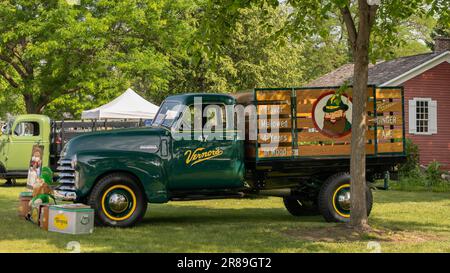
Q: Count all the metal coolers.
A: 1